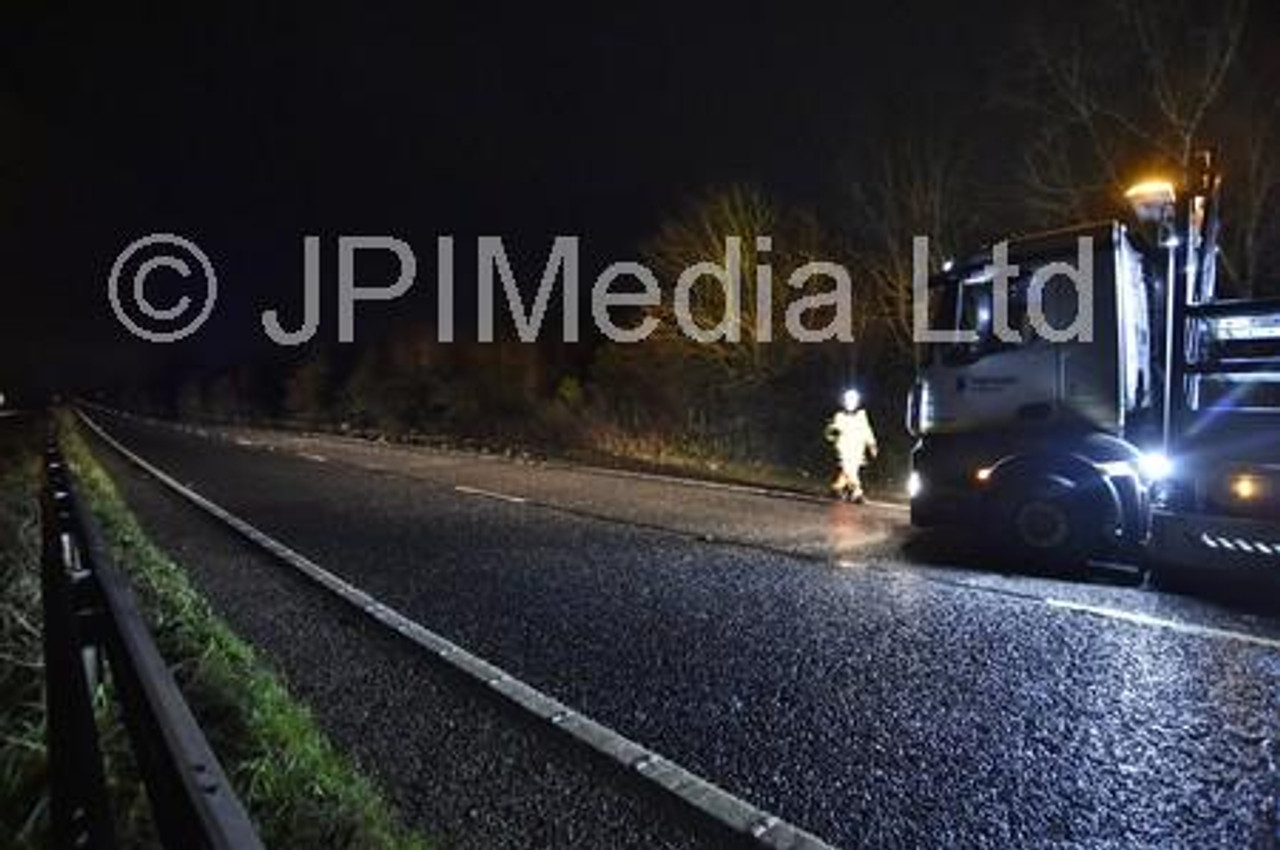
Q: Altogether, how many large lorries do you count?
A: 1